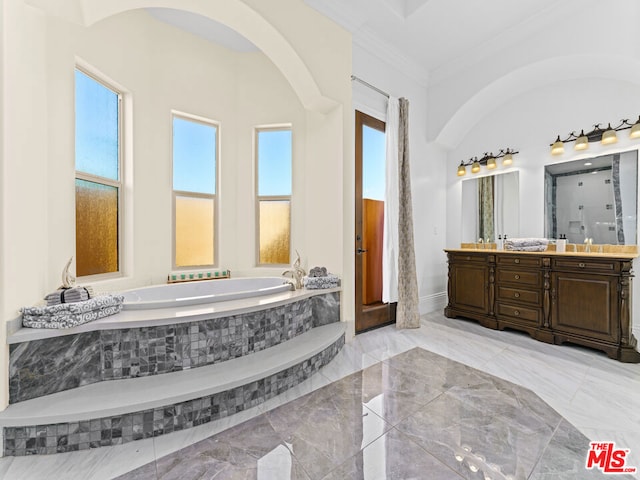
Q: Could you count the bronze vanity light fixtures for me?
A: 2